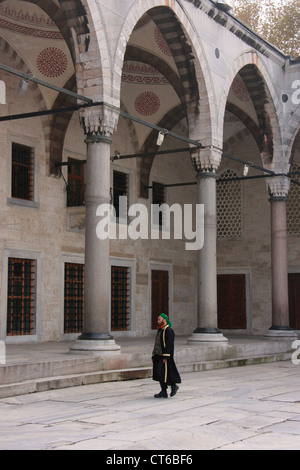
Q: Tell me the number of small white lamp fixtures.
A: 3